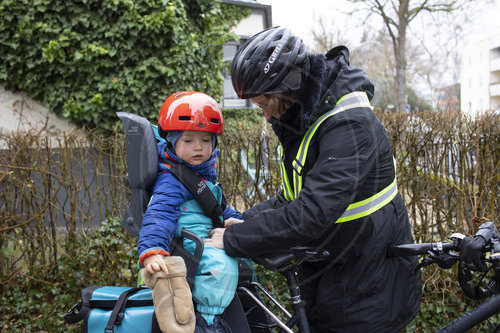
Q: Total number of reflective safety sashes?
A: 1